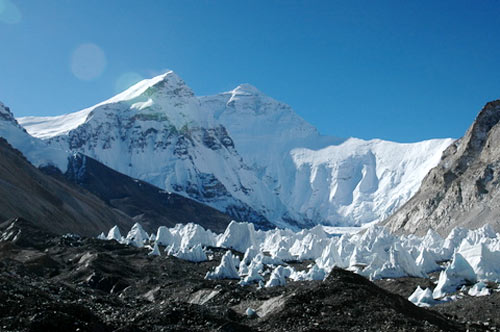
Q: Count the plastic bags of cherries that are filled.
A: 0